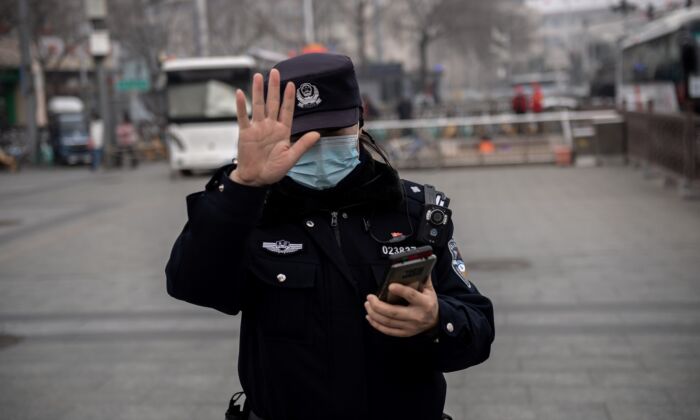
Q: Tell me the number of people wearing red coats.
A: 2